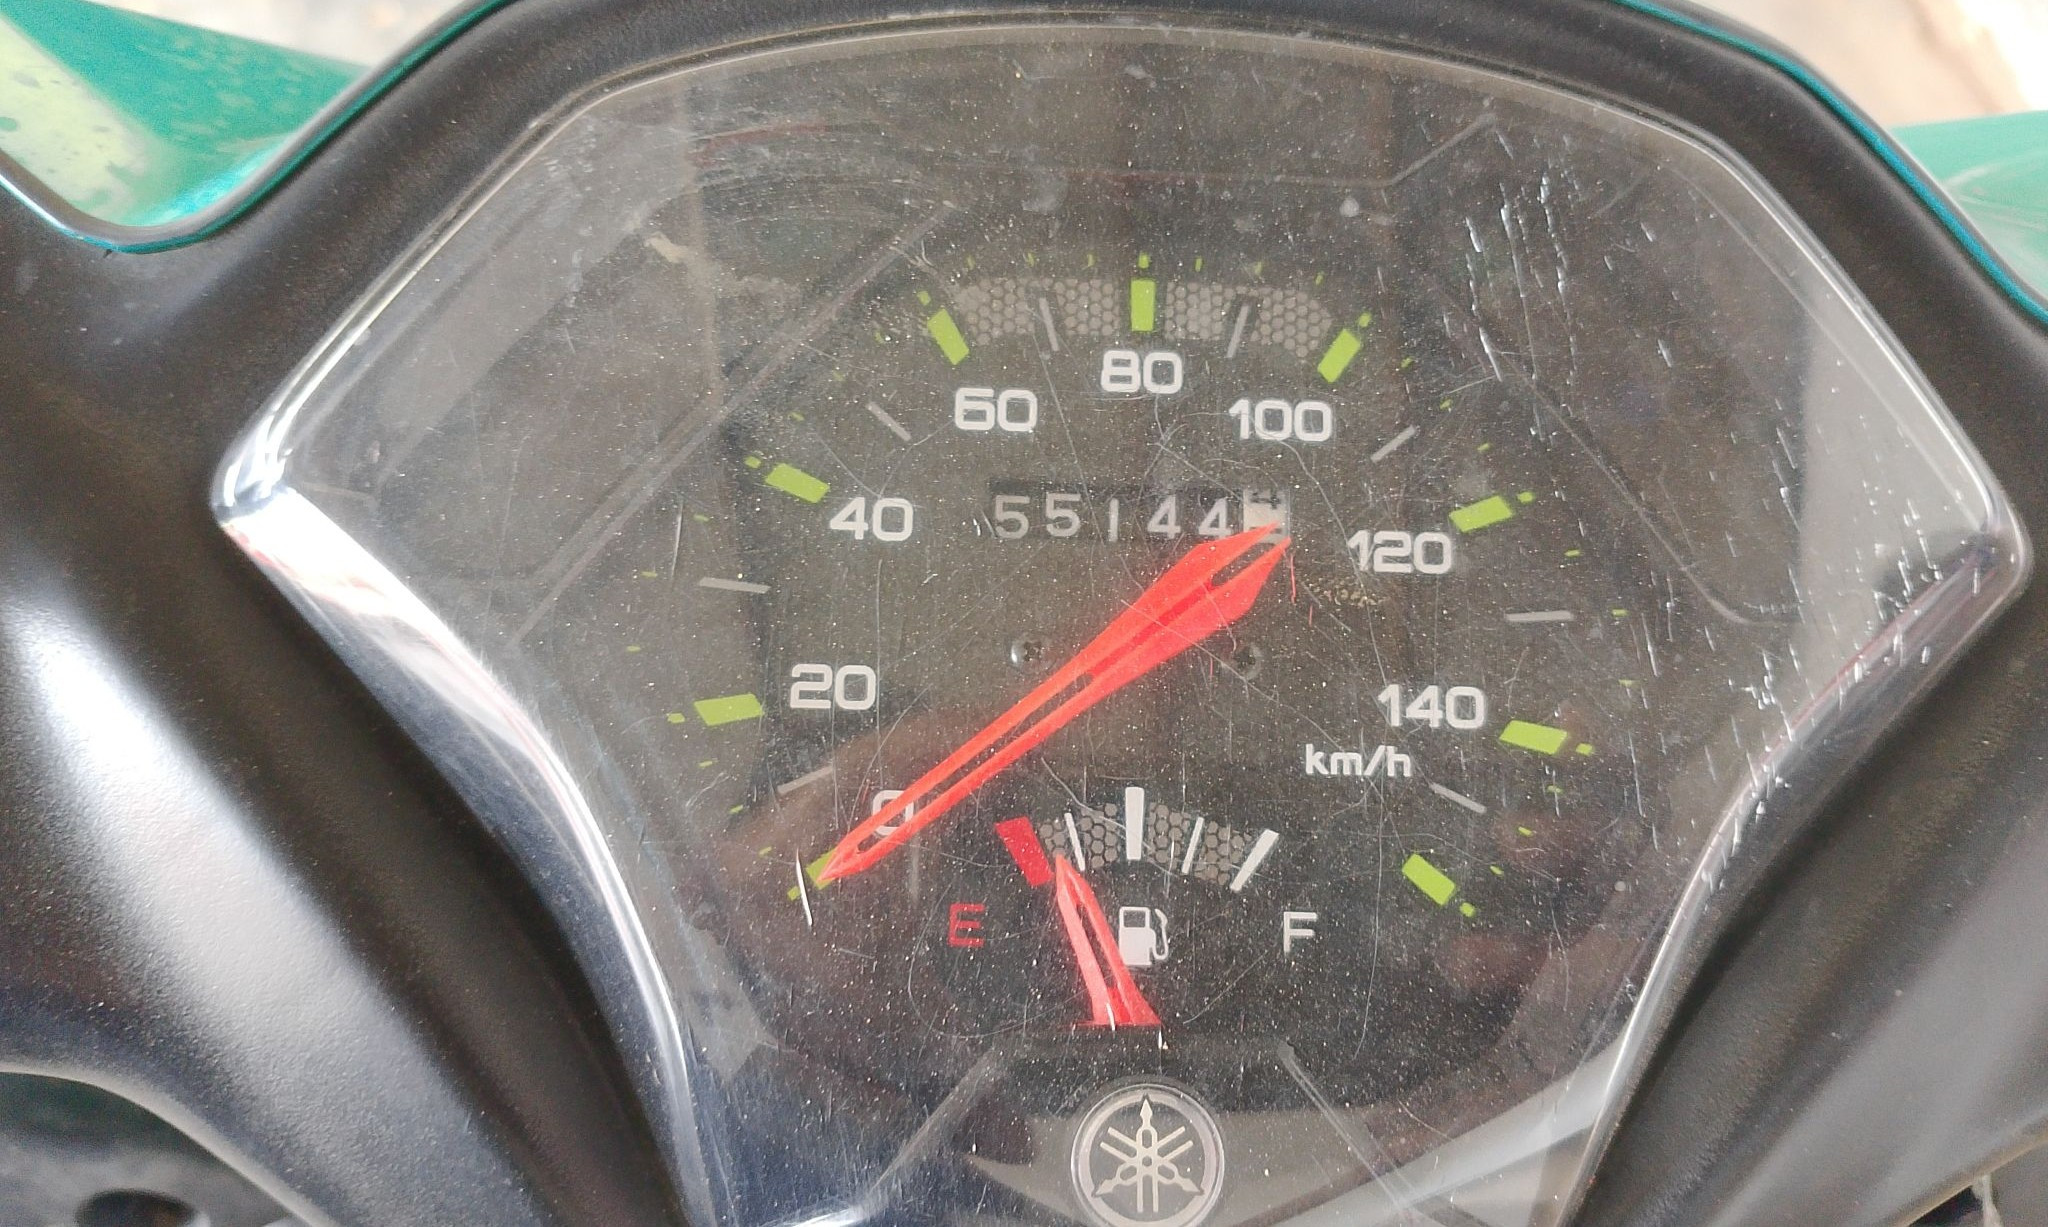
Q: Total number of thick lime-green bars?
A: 9